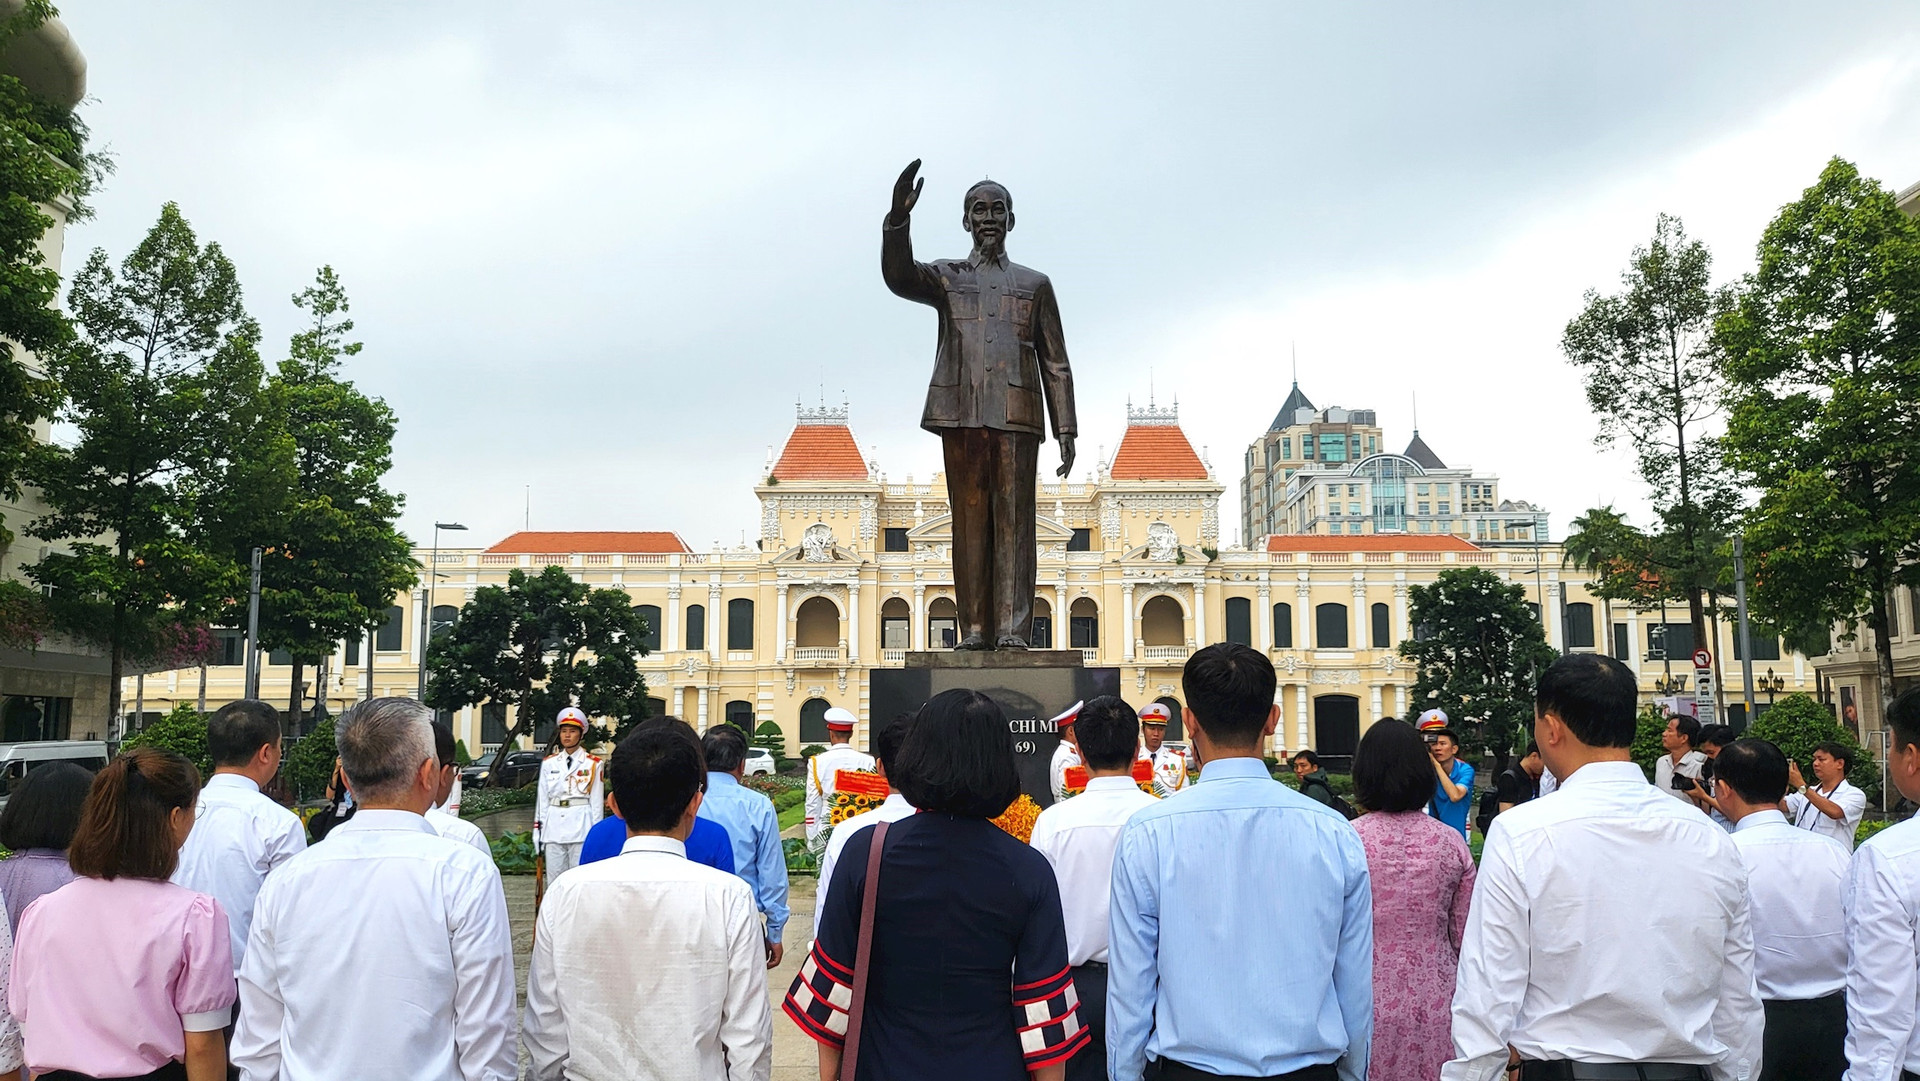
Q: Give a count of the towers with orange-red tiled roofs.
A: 2